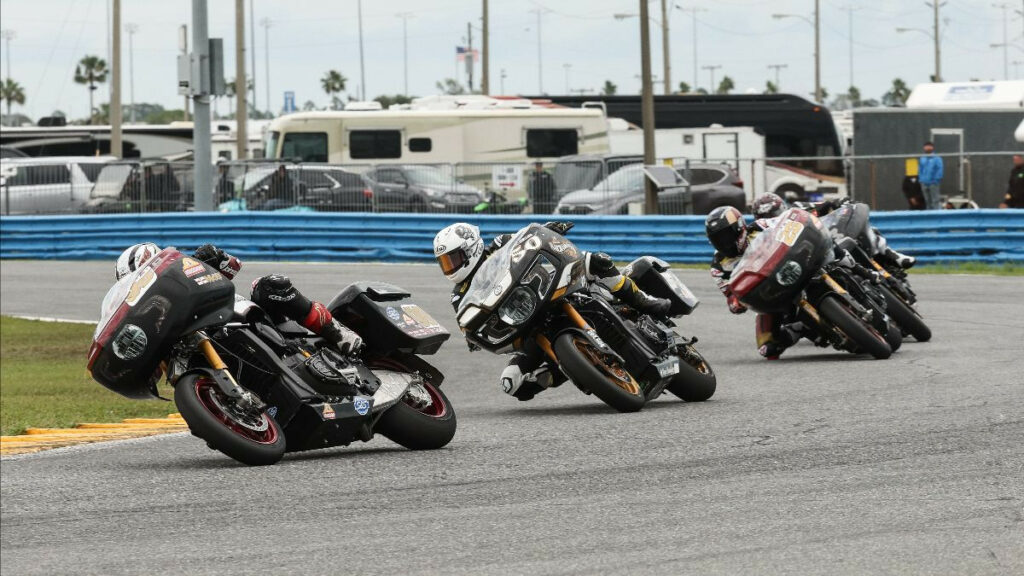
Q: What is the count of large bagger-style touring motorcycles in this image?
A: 4